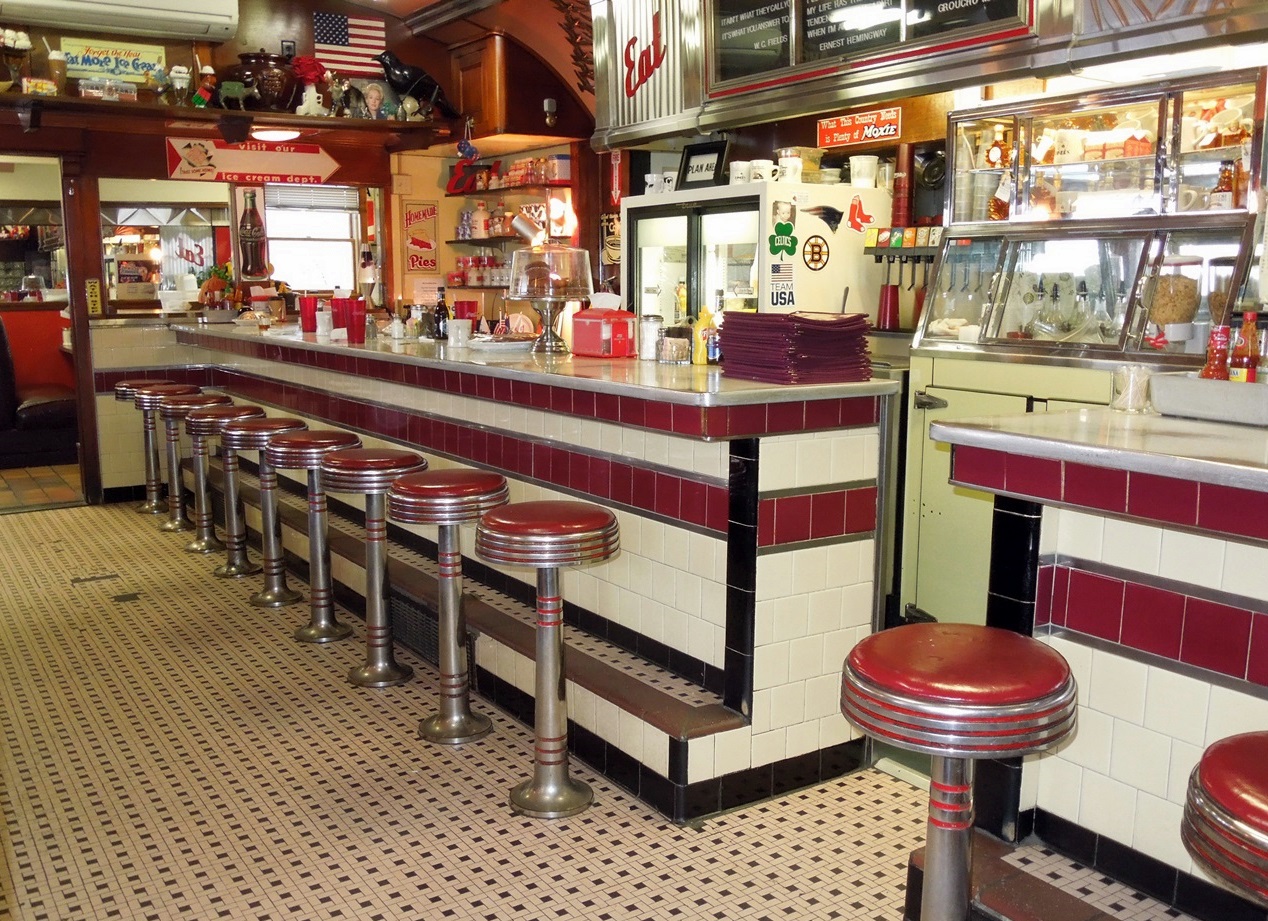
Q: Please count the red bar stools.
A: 11